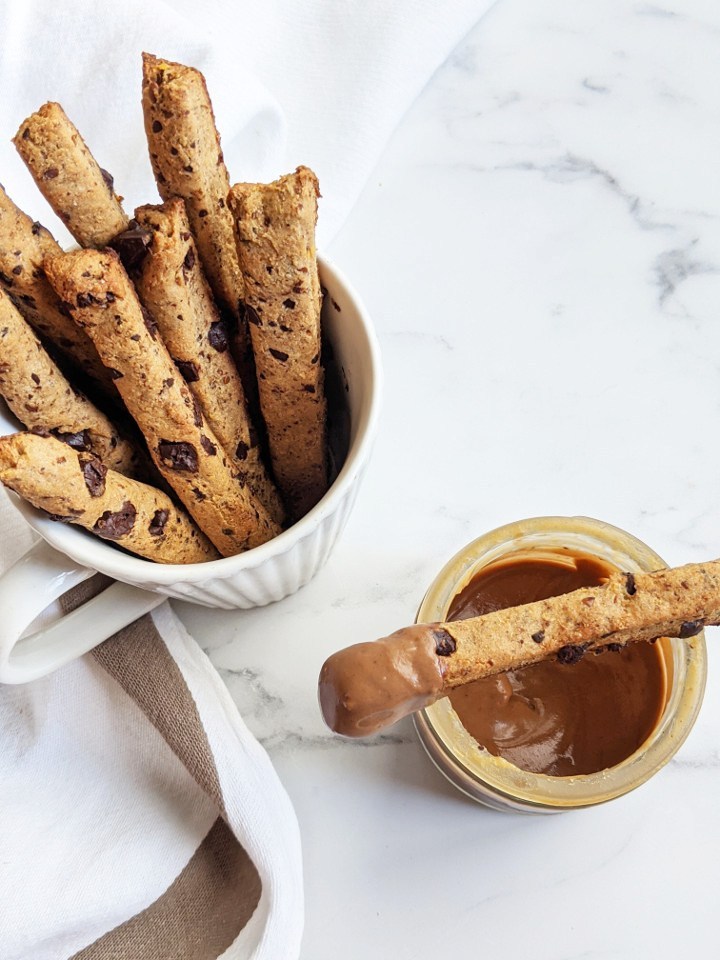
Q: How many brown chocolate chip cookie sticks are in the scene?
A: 9